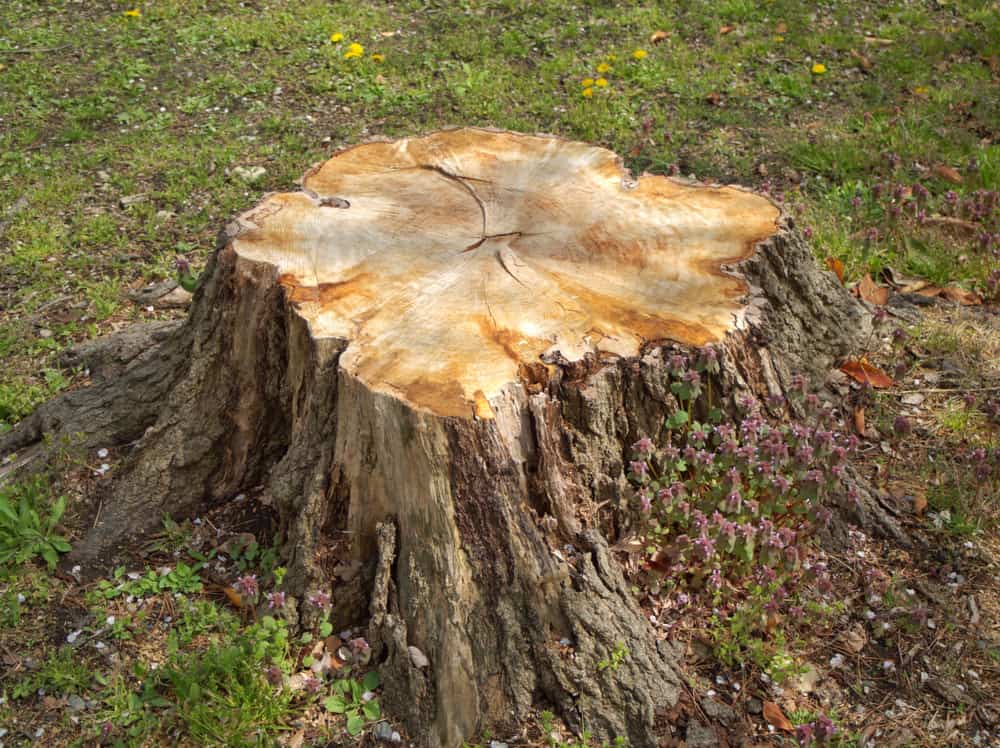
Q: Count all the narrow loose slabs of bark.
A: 1